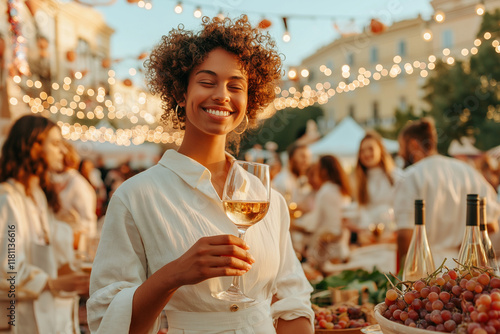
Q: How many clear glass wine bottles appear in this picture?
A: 3